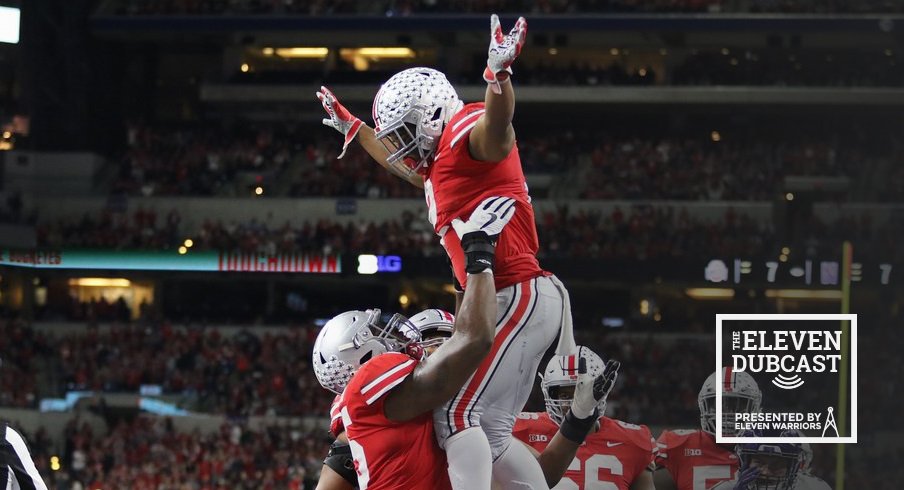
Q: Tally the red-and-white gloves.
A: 2